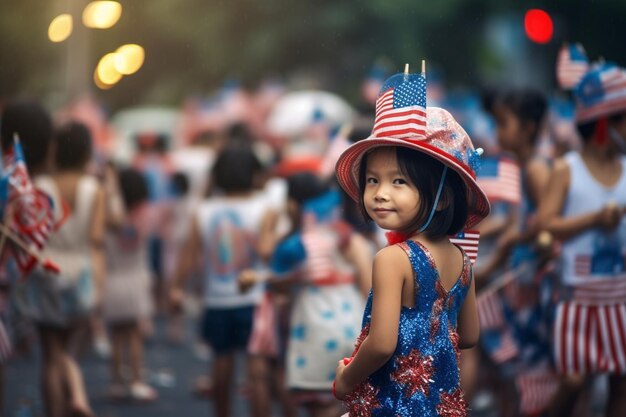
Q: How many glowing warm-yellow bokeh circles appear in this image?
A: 4